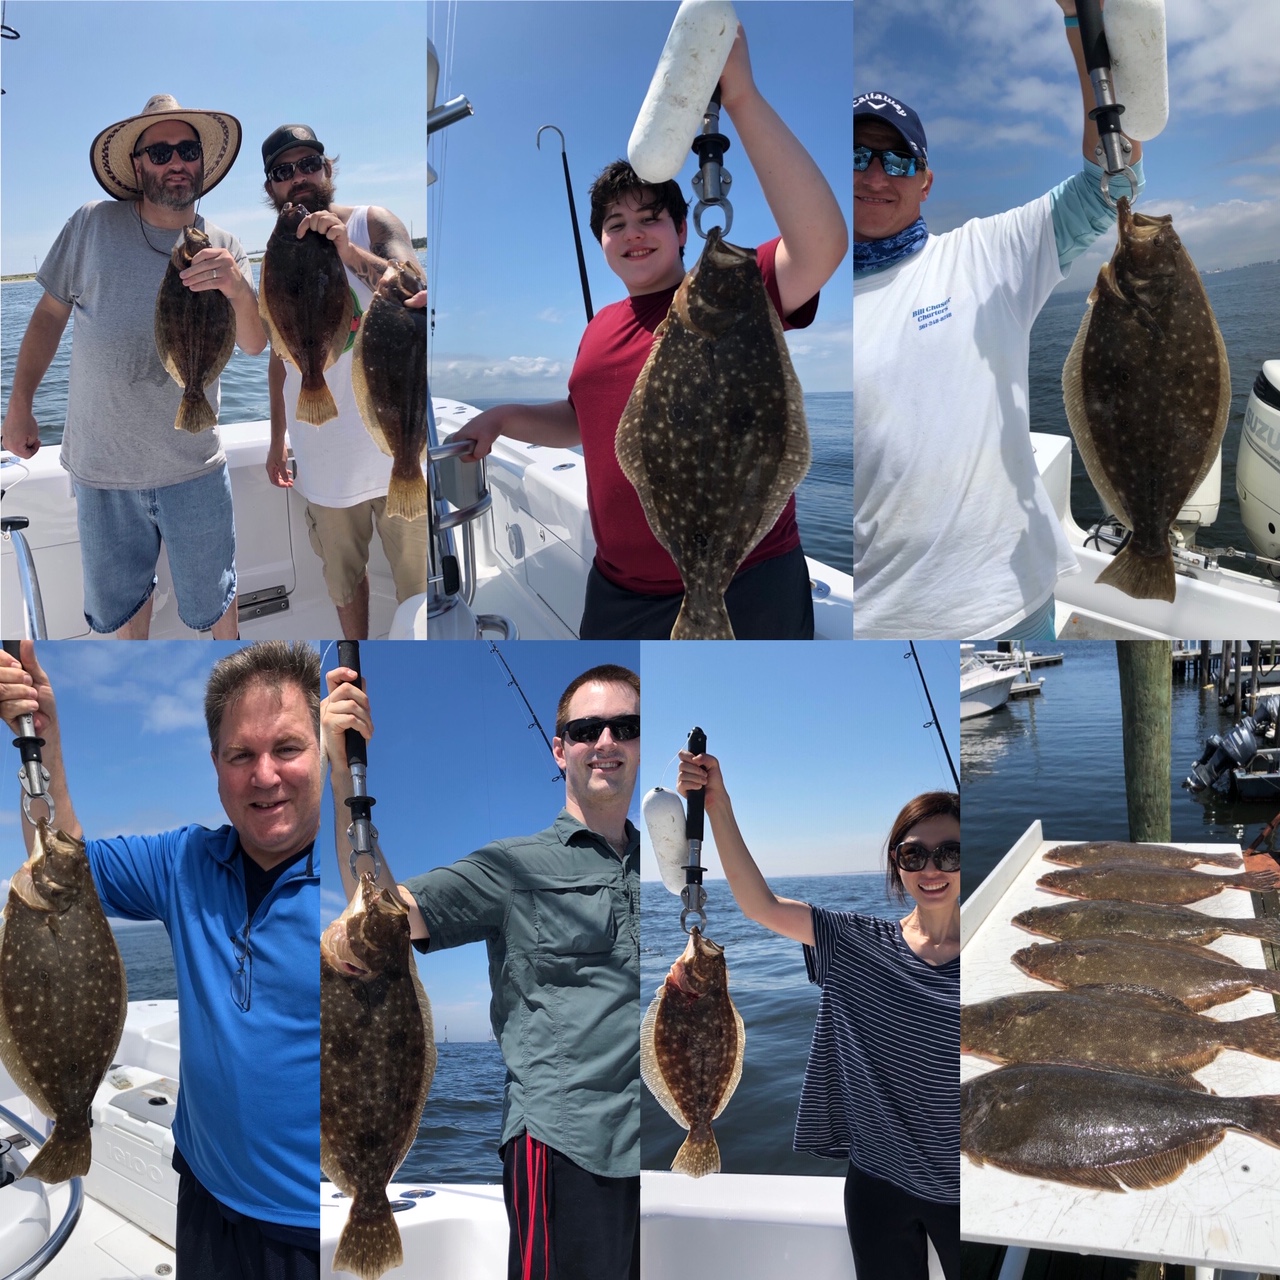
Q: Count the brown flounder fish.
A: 14